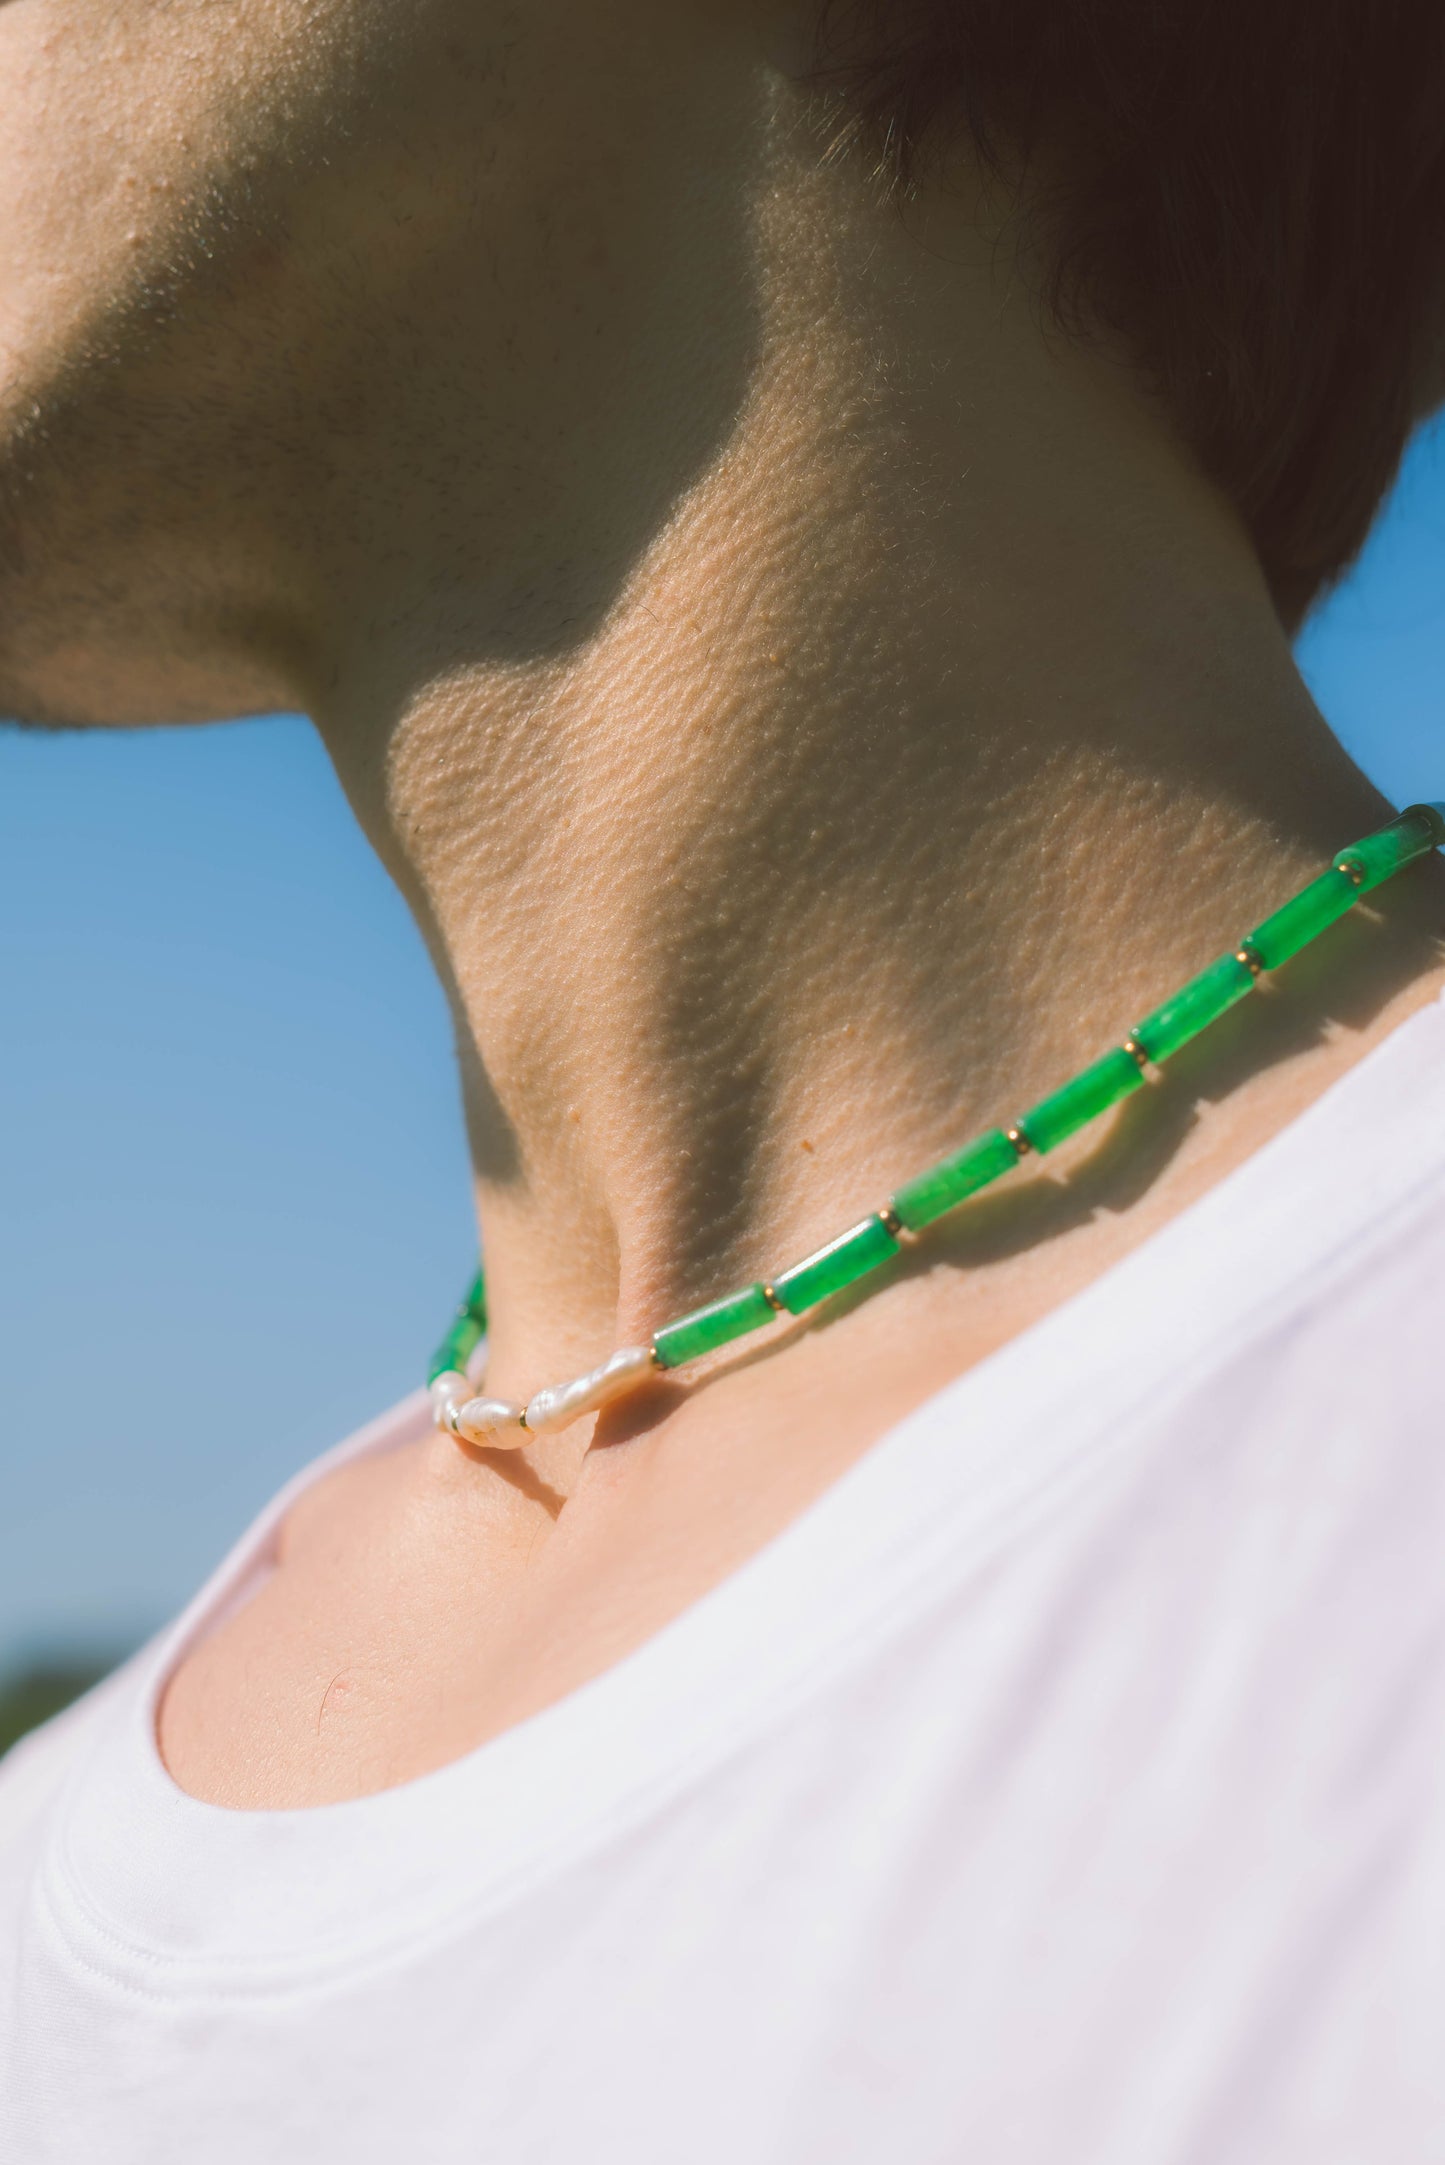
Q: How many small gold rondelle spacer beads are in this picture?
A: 9